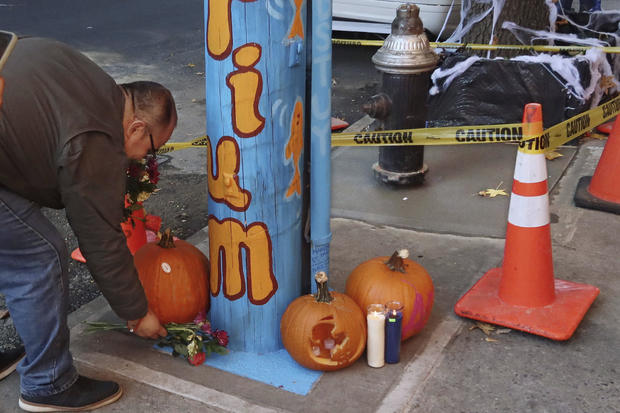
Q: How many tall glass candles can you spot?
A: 2